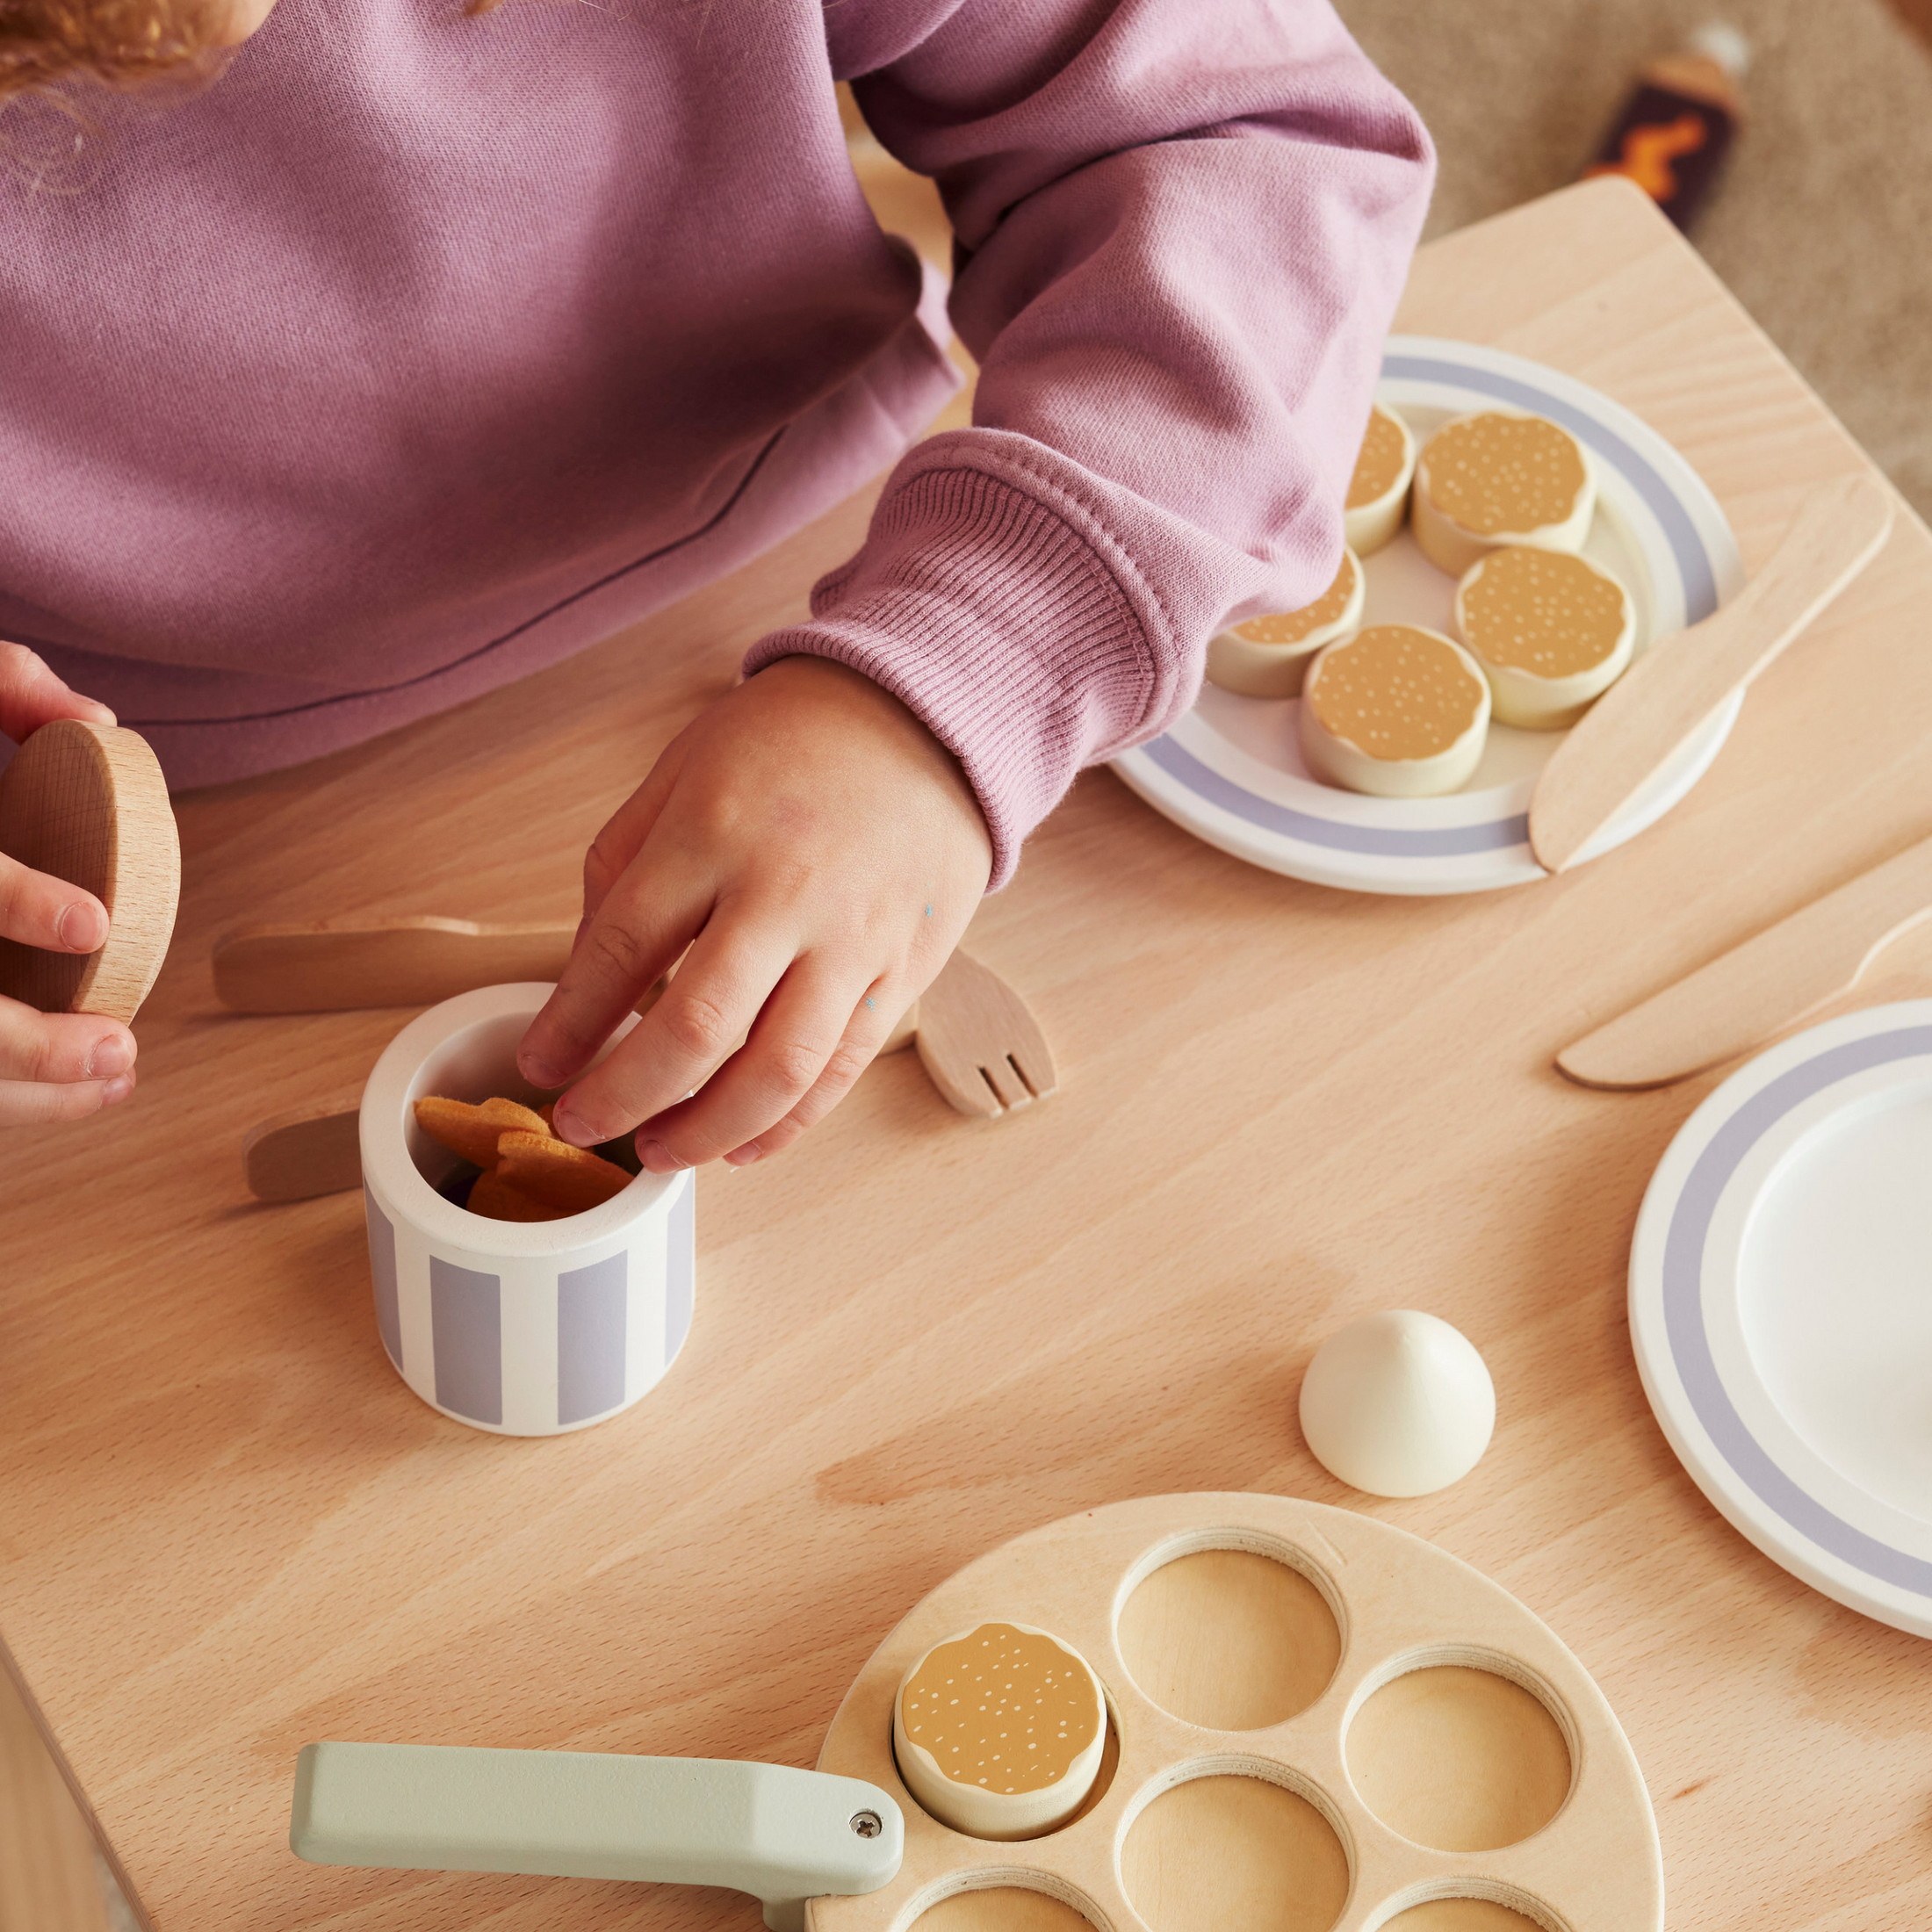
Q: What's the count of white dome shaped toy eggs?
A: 1